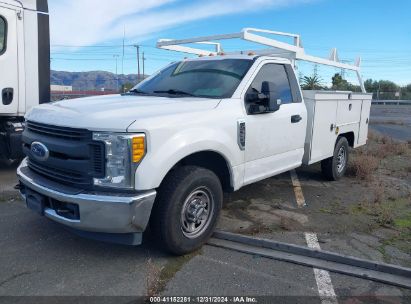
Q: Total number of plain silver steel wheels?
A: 2